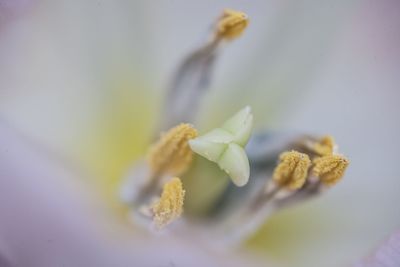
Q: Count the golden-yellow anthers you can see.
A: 6